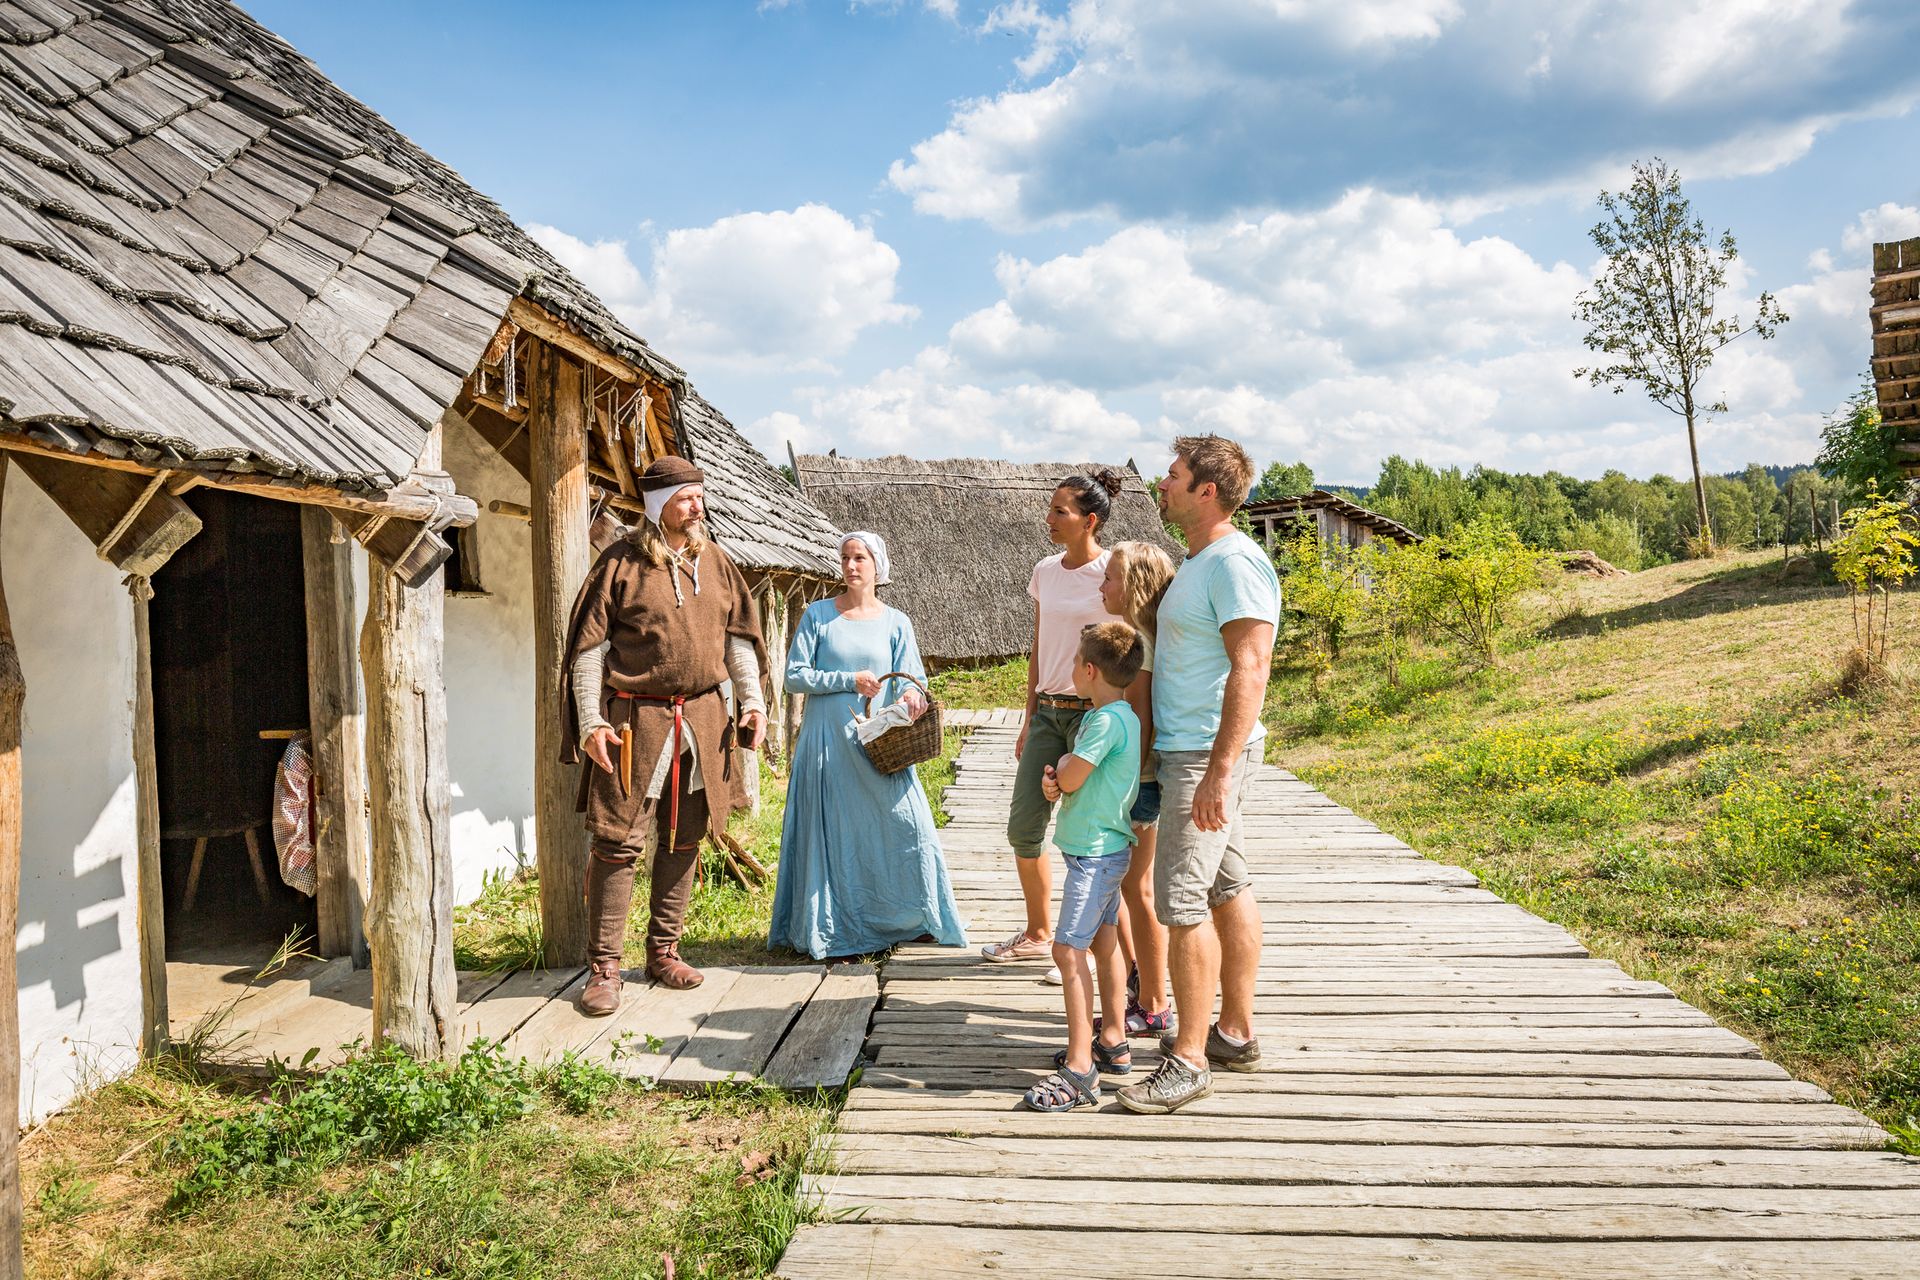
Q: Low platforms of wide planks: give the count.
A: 1